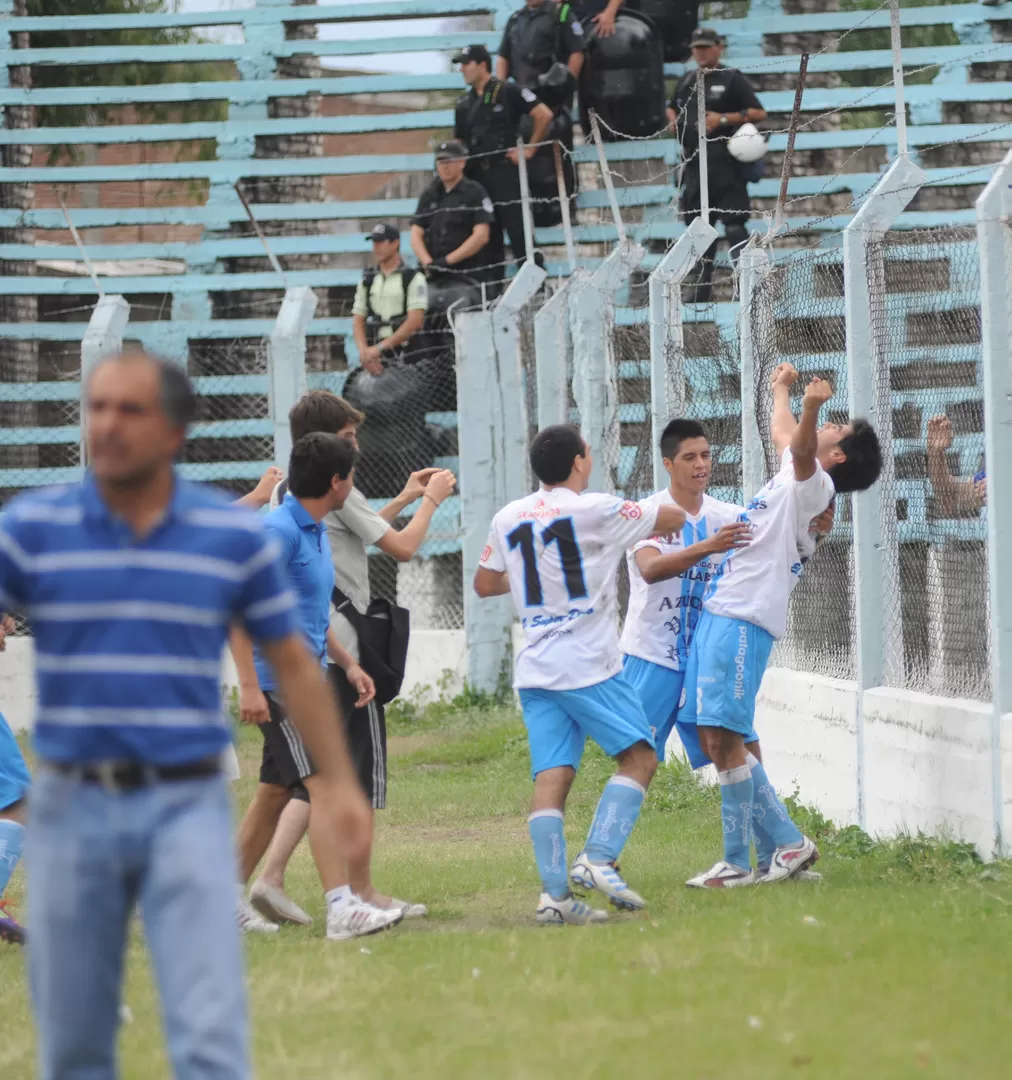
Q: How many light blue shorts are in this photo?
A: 4